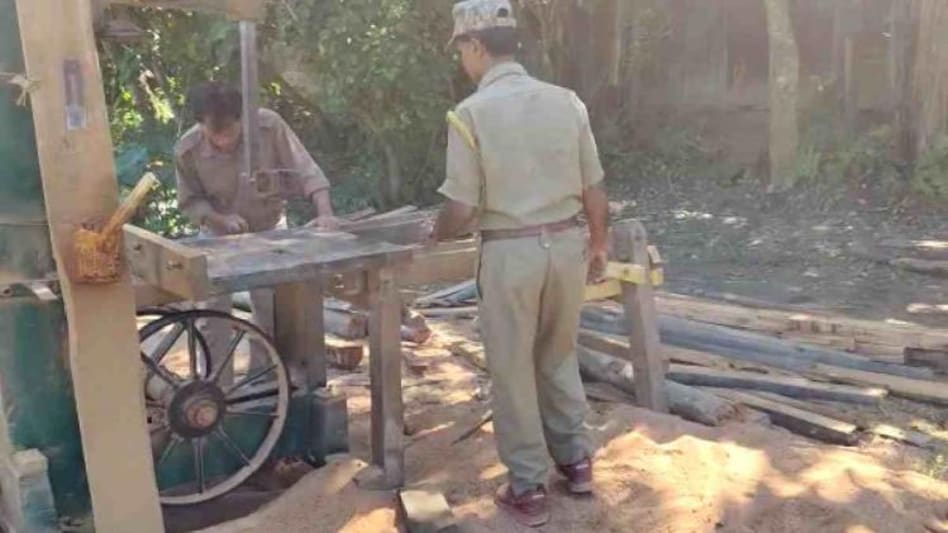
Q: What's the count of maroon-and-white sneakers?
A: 2